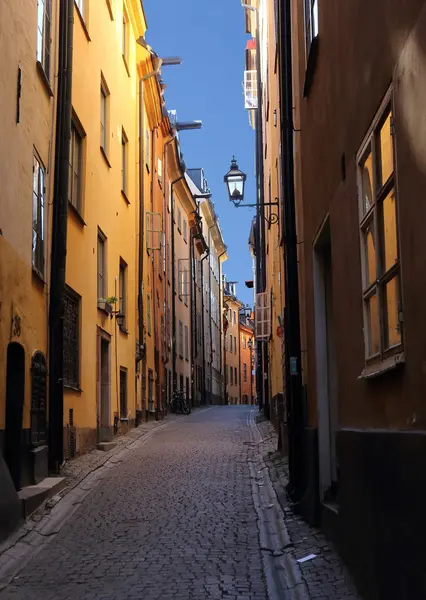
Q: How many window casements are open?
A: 4